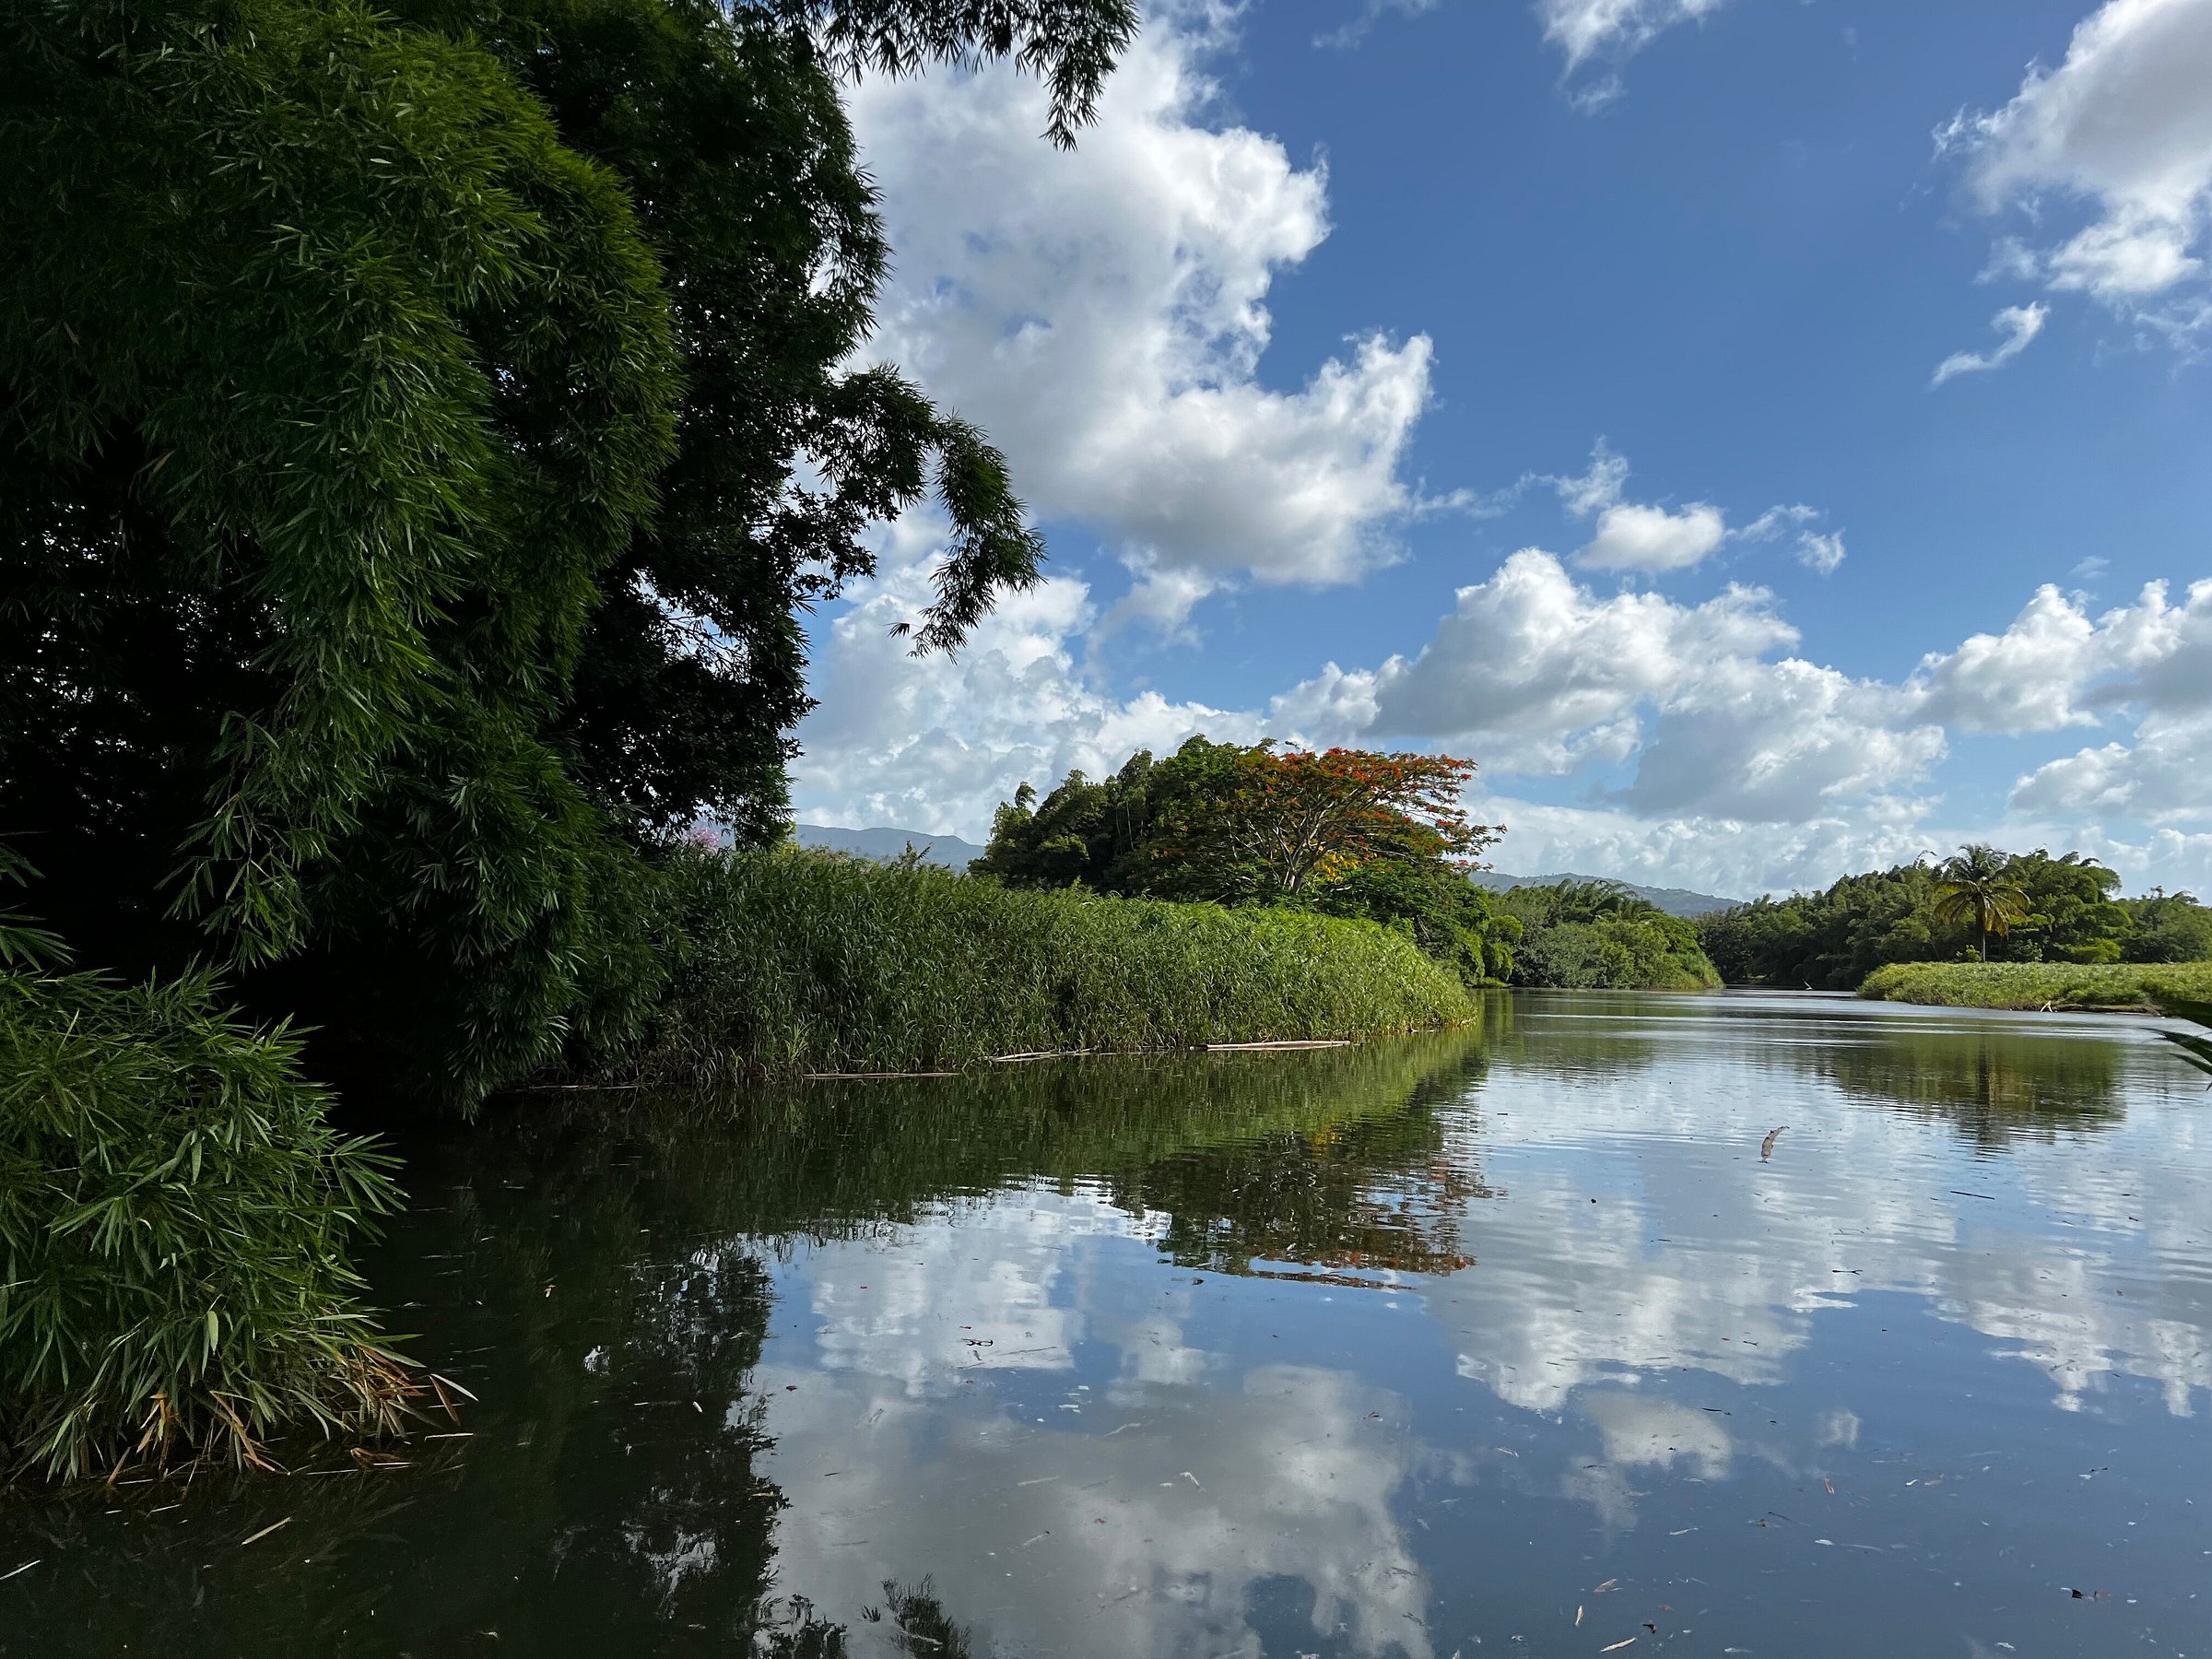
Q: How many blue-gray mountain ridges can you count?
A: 2